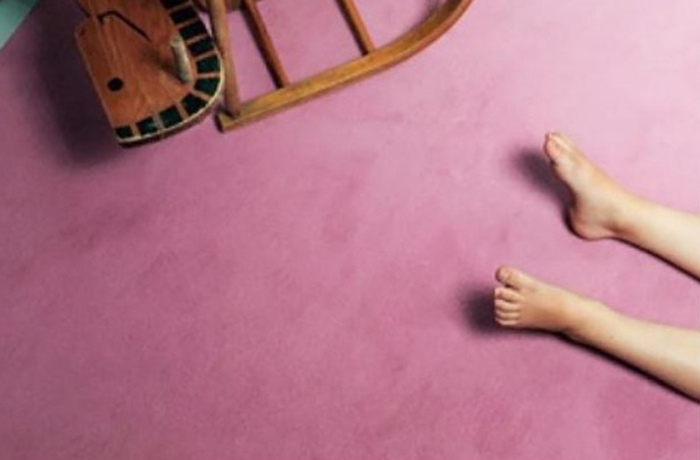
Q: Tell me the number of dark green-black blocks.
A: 10